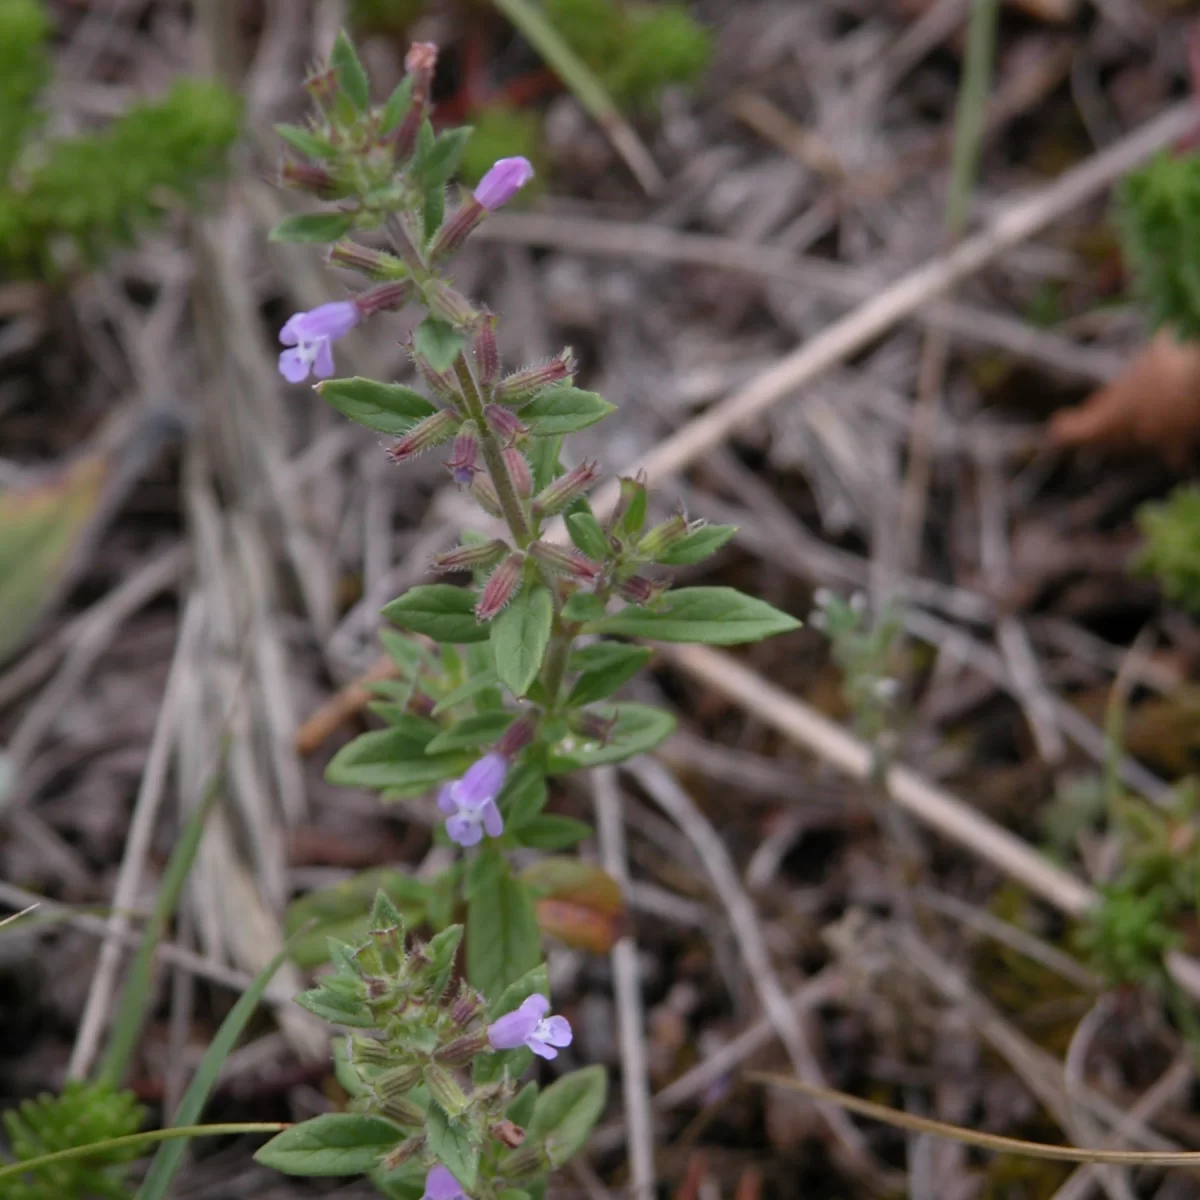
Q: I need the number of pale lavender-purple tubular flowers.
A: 5